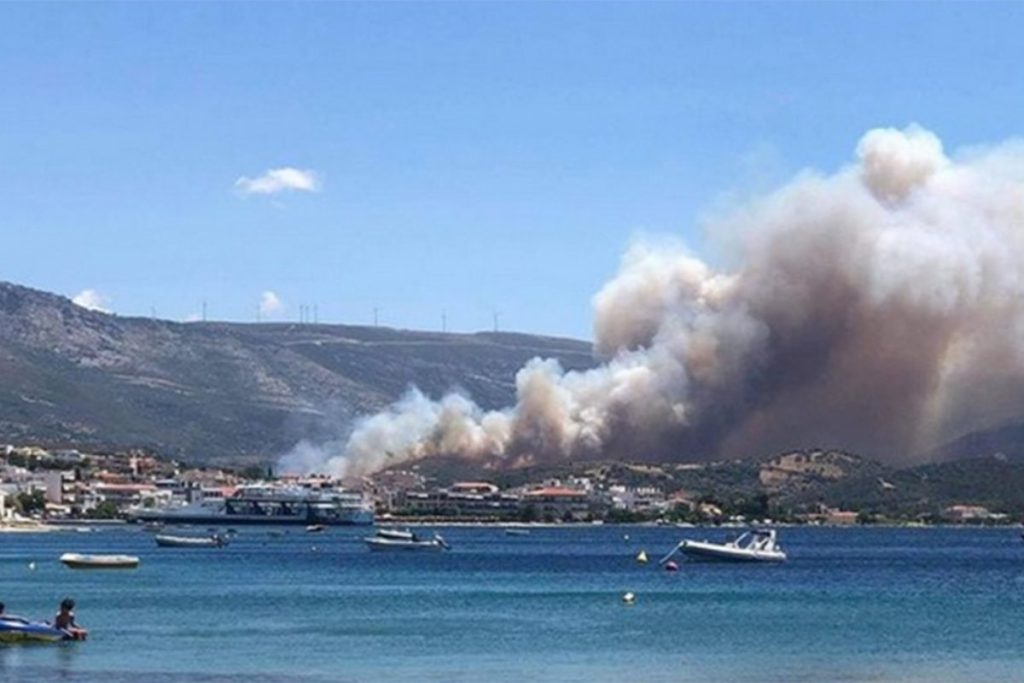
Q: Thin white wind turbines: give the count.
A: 9